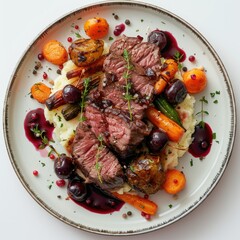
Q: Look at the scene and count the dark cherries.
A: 6